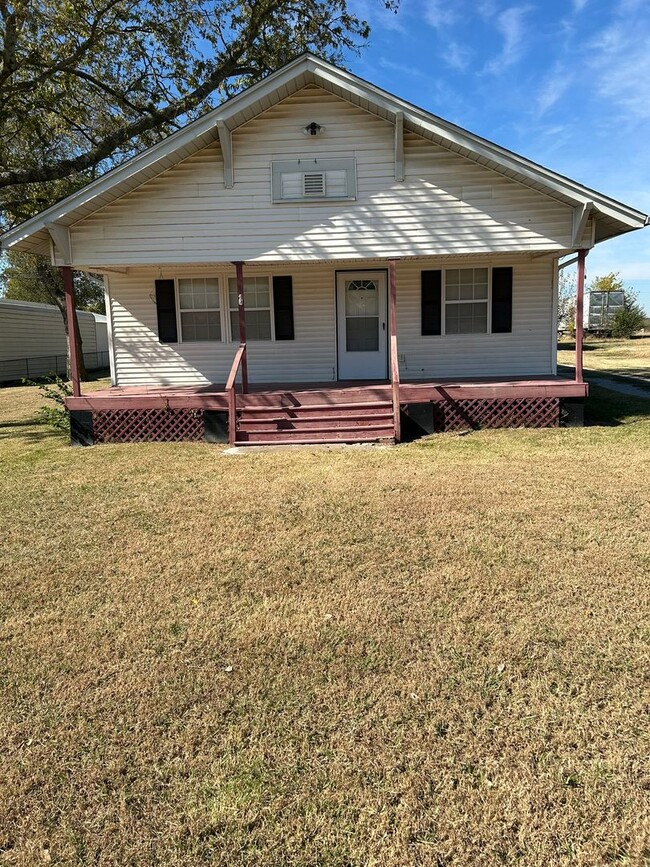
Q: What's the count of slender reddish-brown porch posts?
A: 4